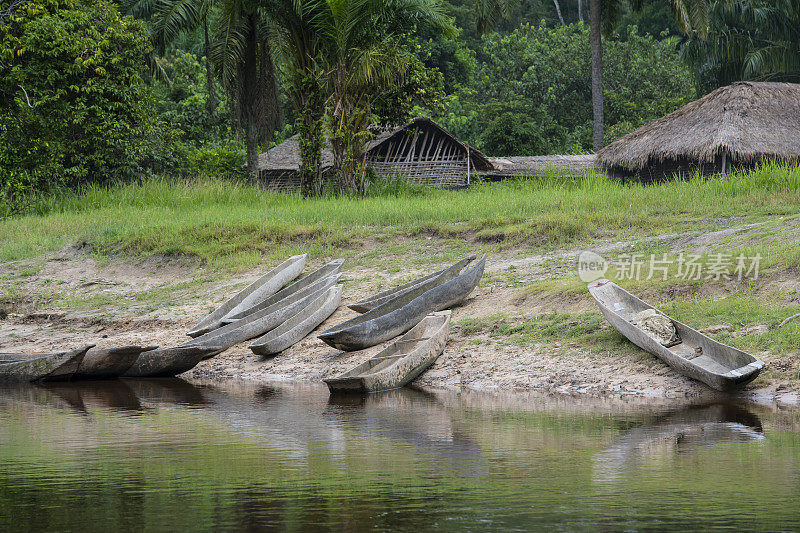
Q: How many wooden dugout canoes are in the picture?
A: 11